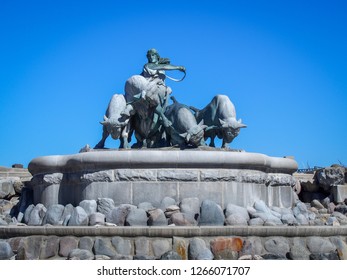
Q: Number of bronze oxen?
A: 4